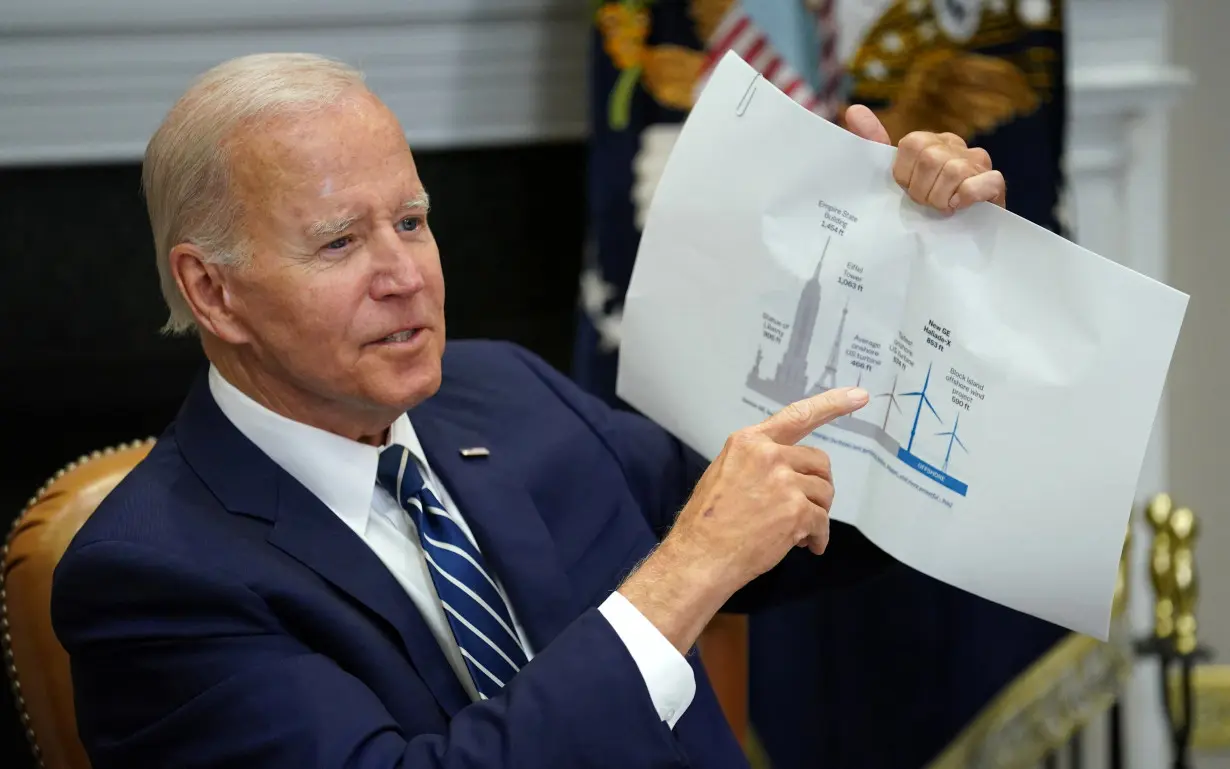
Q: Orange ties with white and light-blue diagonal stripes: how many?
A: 0